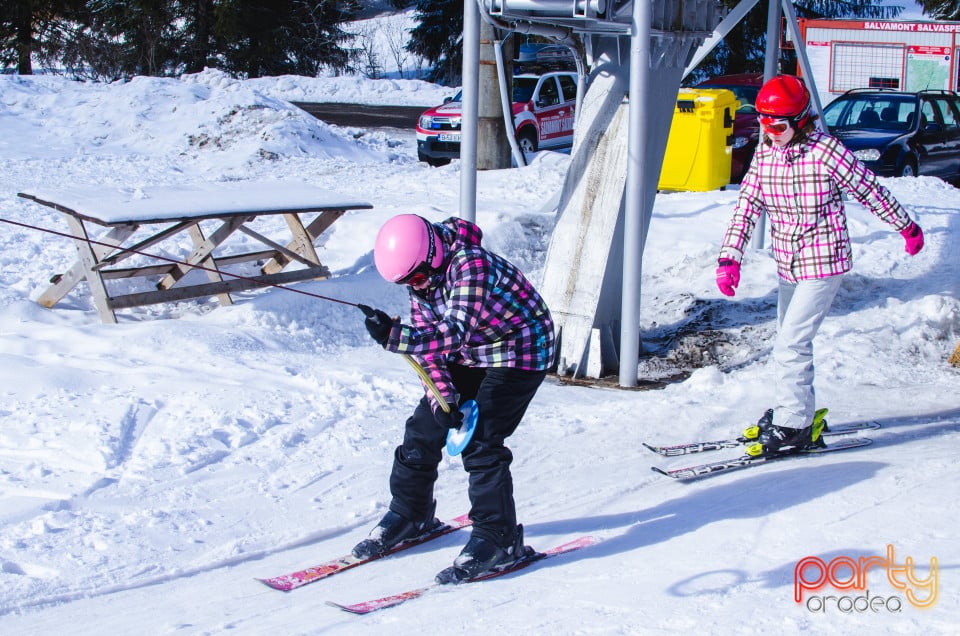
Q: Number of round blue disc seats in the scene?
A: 1